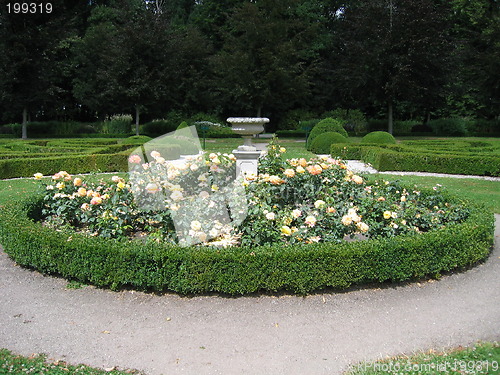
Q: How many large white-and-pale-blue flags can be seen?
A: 0